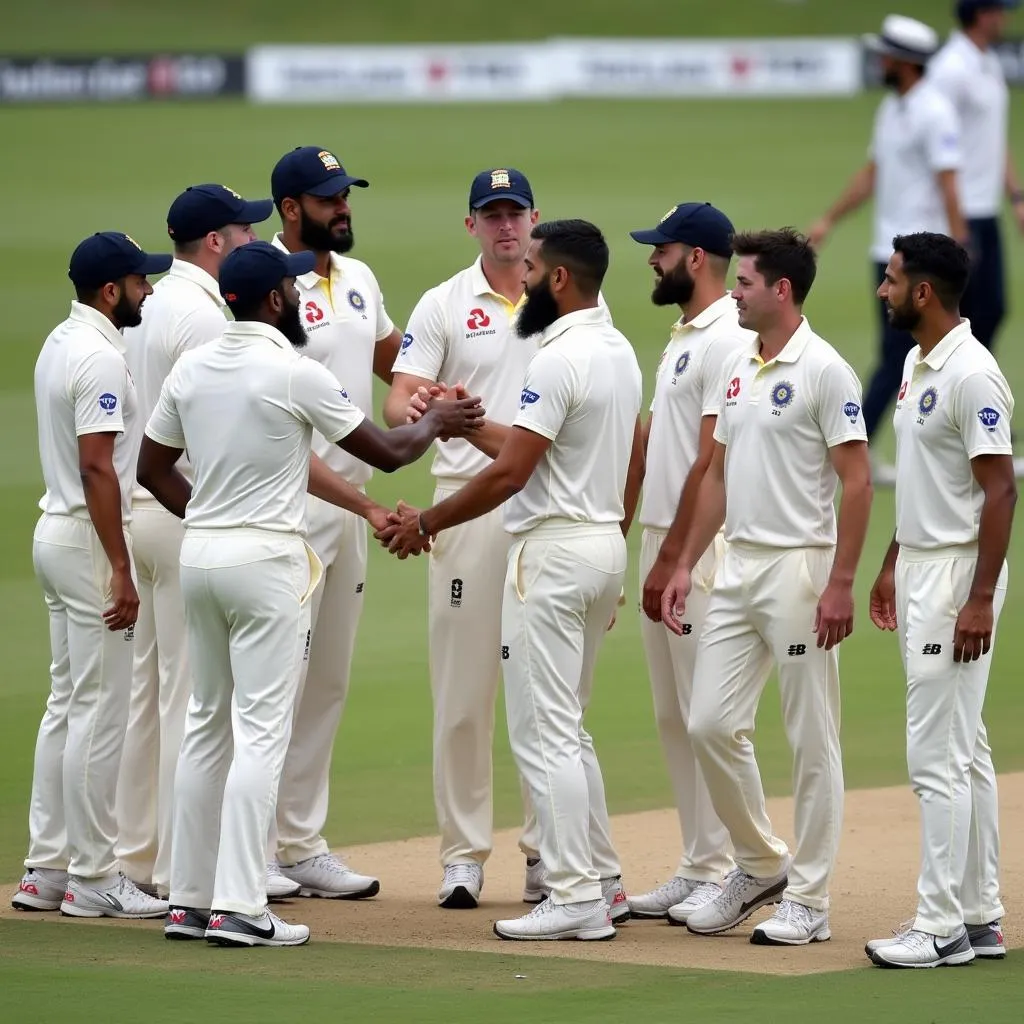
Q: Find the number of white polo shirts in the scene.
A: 11